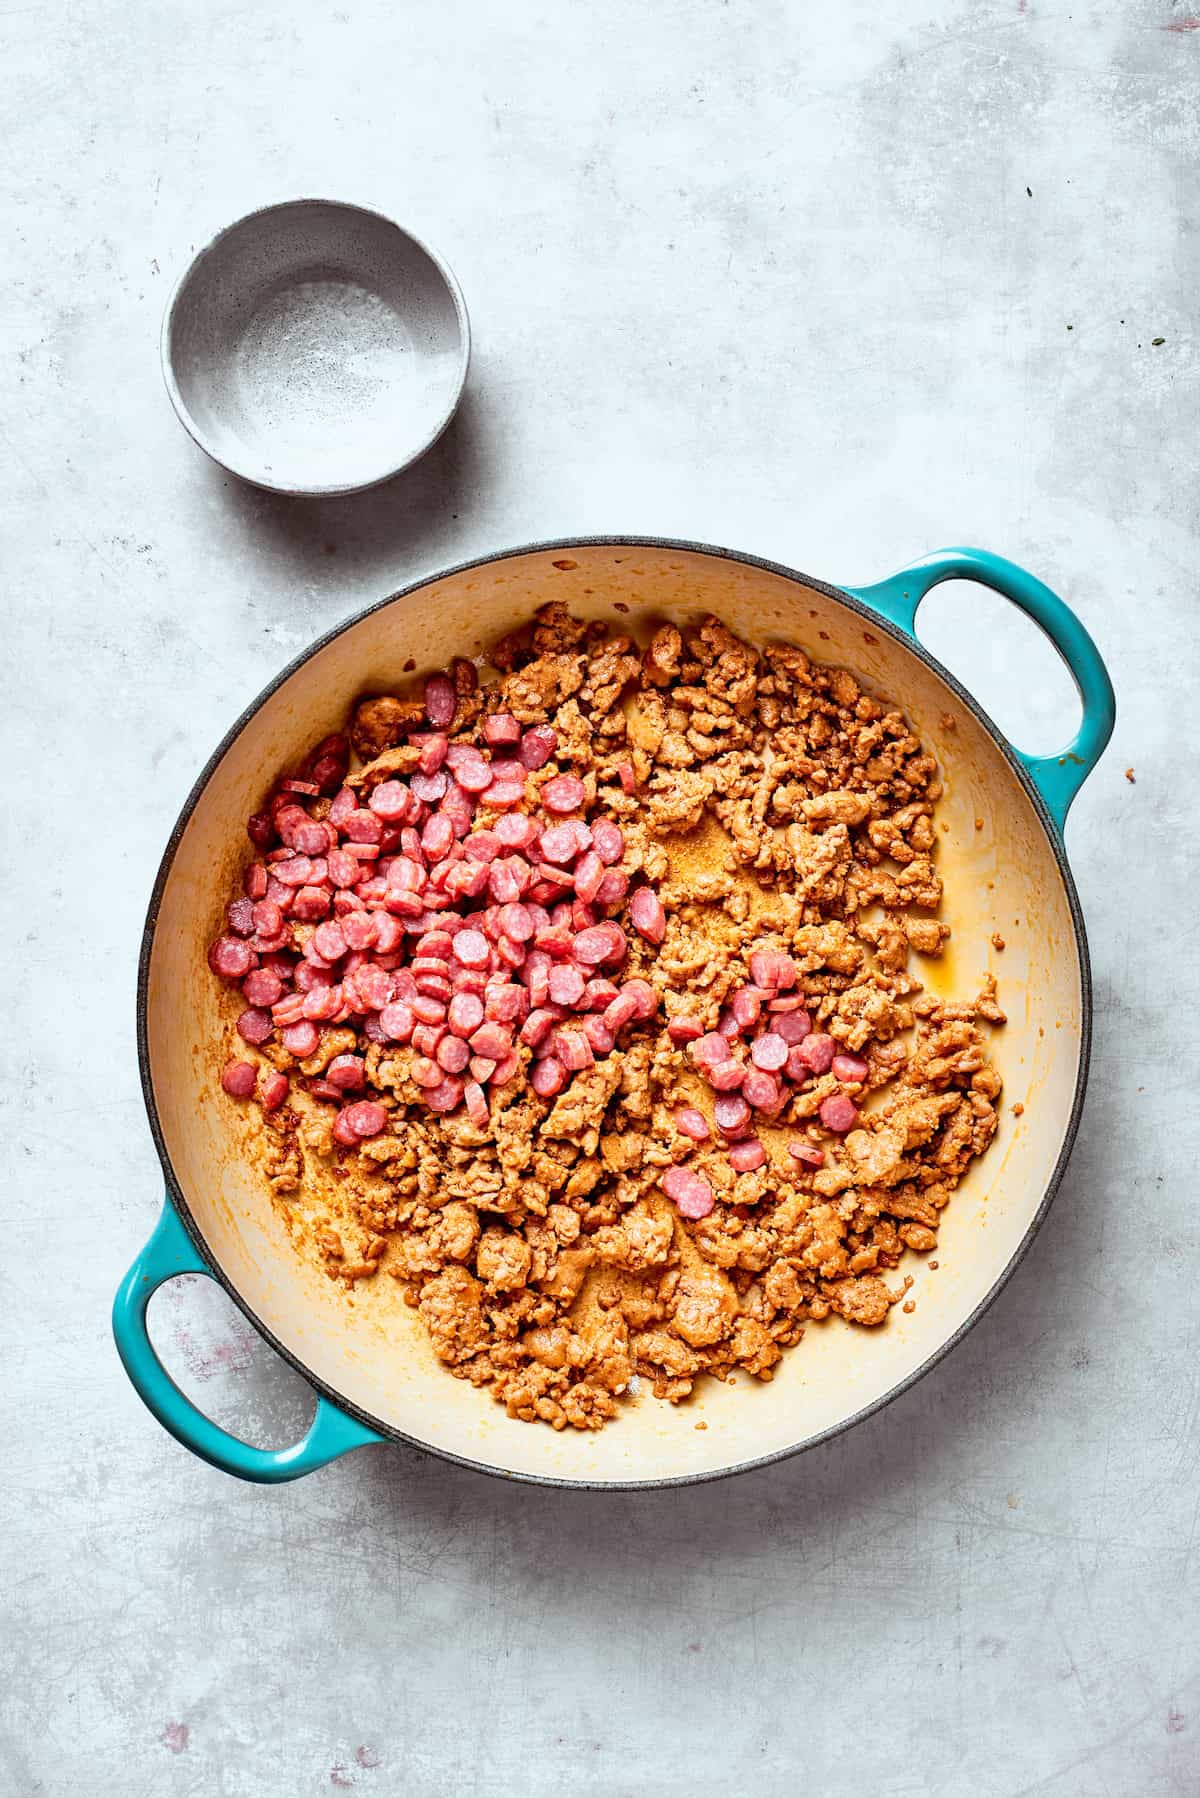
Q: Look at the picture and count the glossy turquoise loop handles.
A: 2